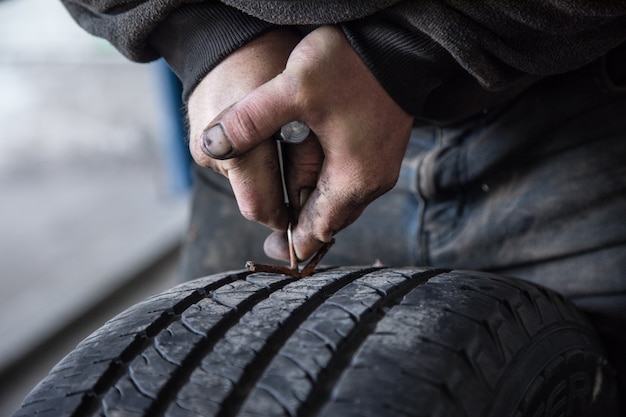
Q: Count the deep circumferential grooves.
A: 4